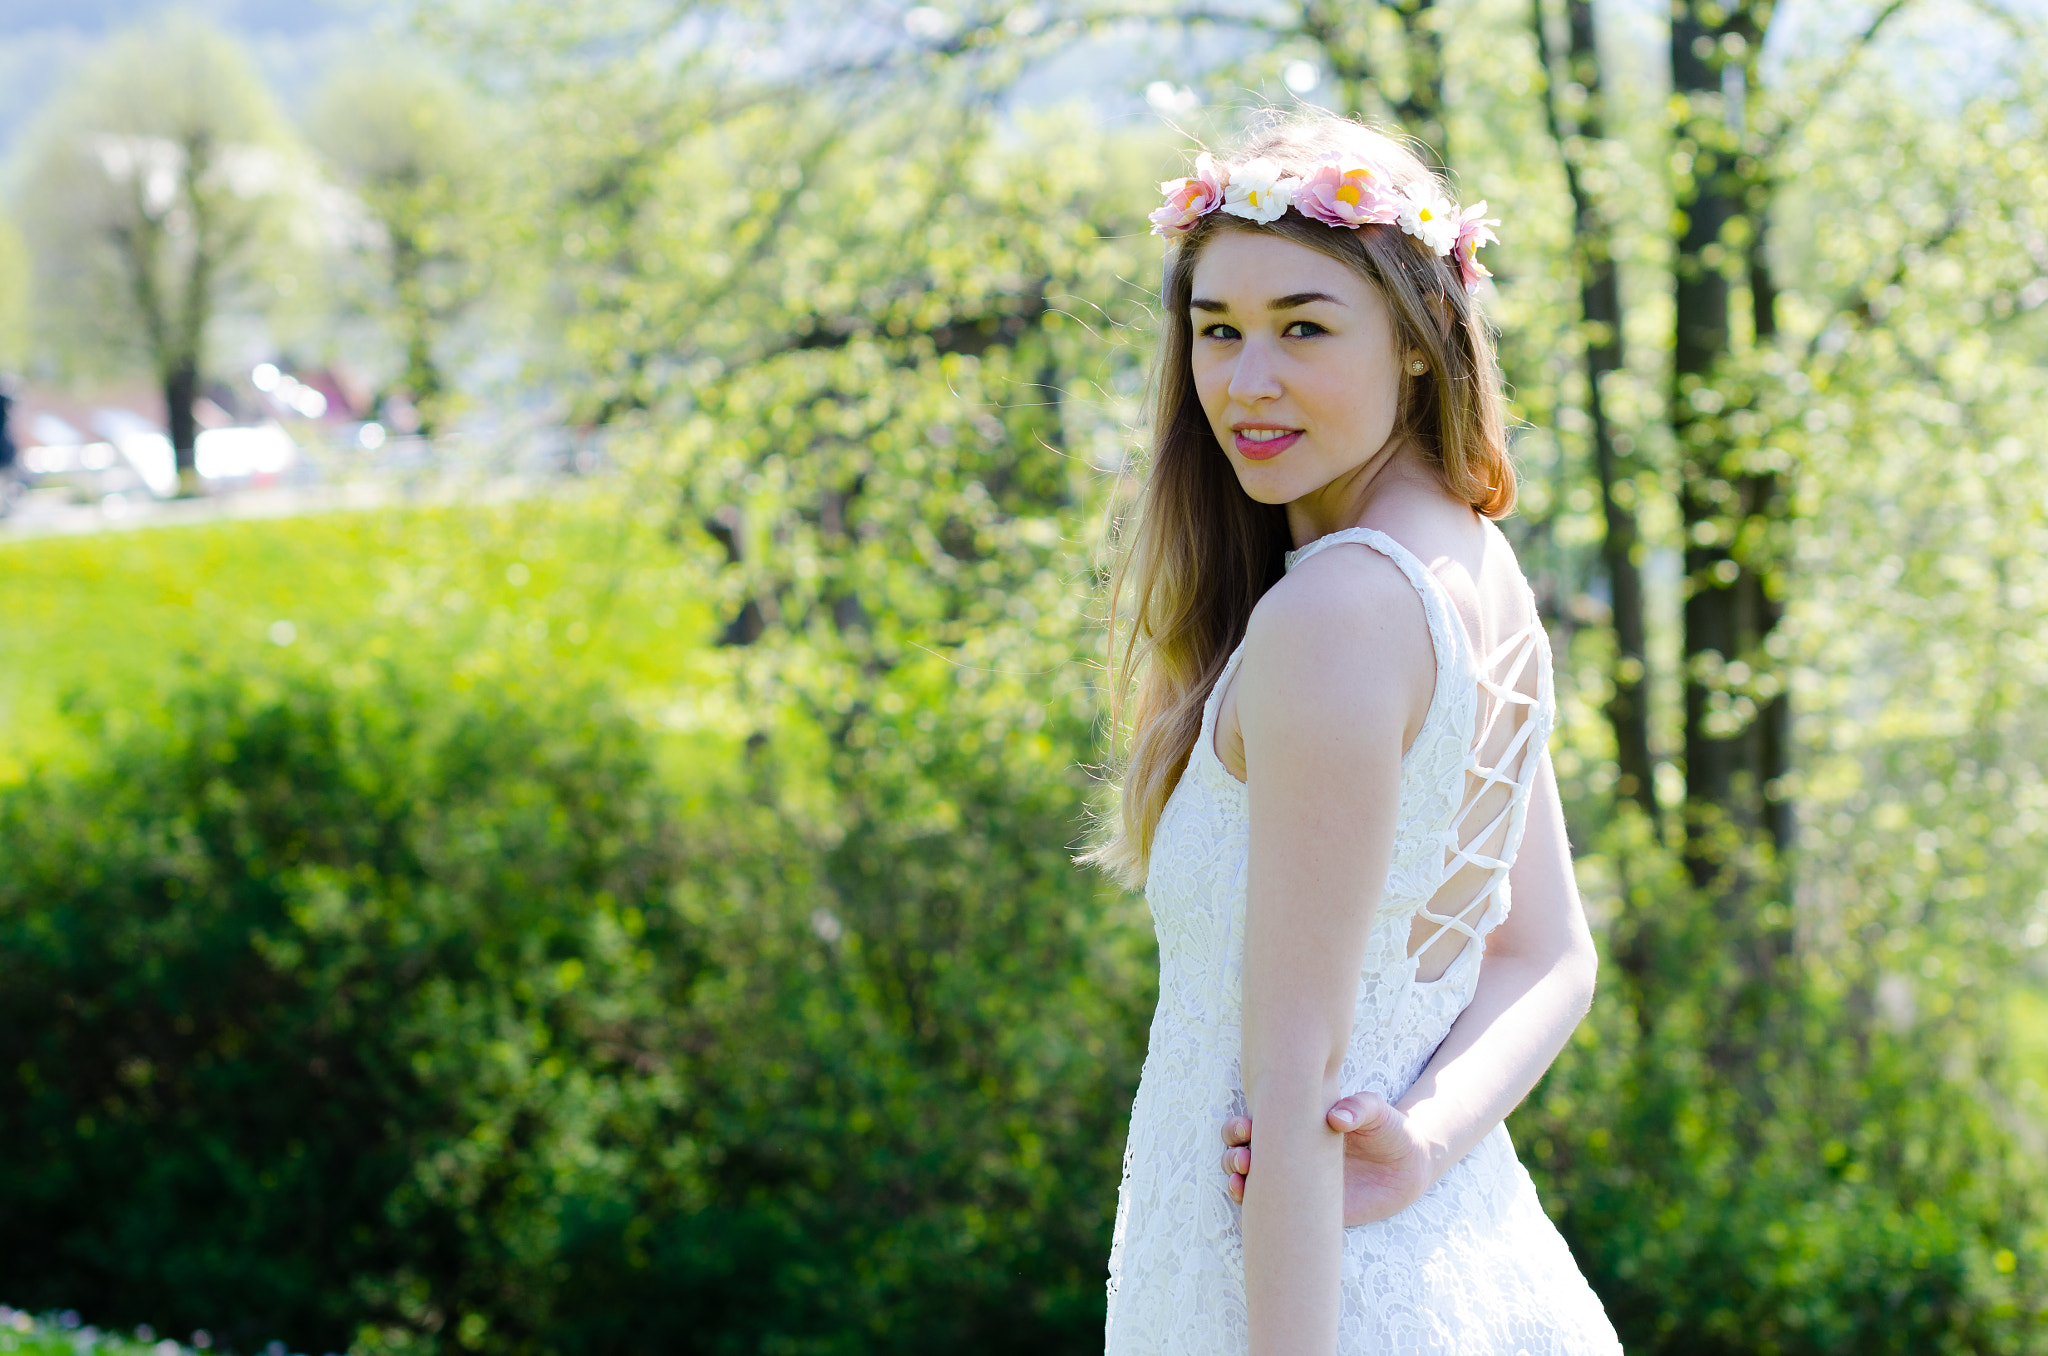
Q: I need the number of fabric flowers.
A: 5